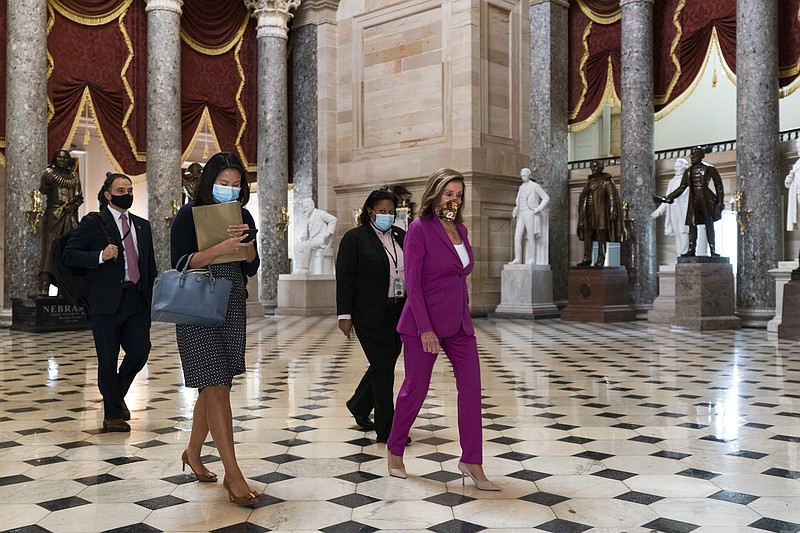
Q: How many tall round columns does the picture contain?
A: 5